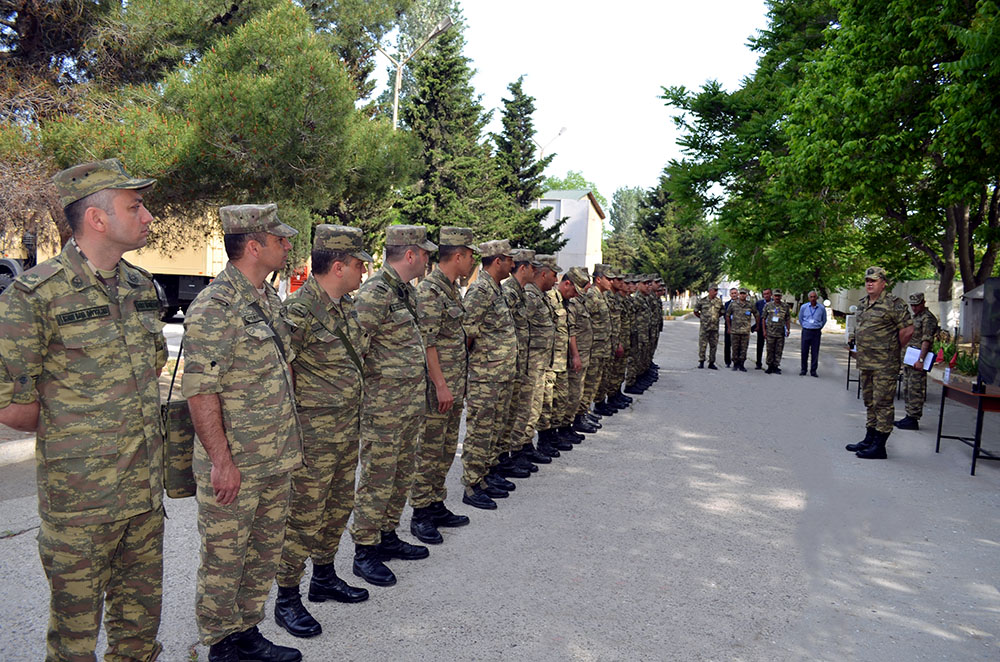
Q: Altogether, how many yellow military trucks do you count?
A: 1